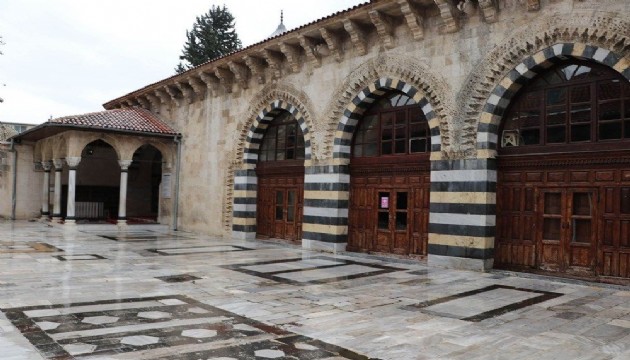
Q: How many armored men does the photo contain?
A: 0